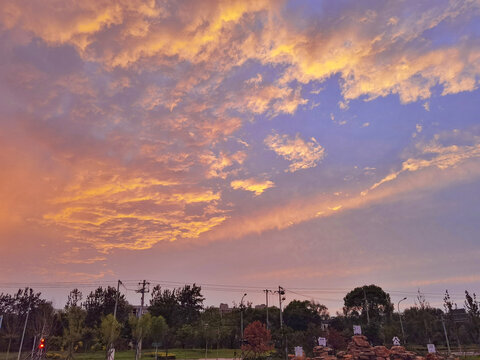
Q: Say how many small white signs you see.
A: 5